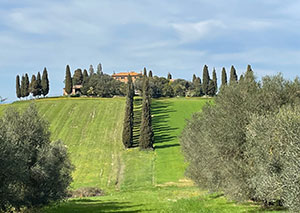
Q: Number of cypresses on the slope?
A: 2